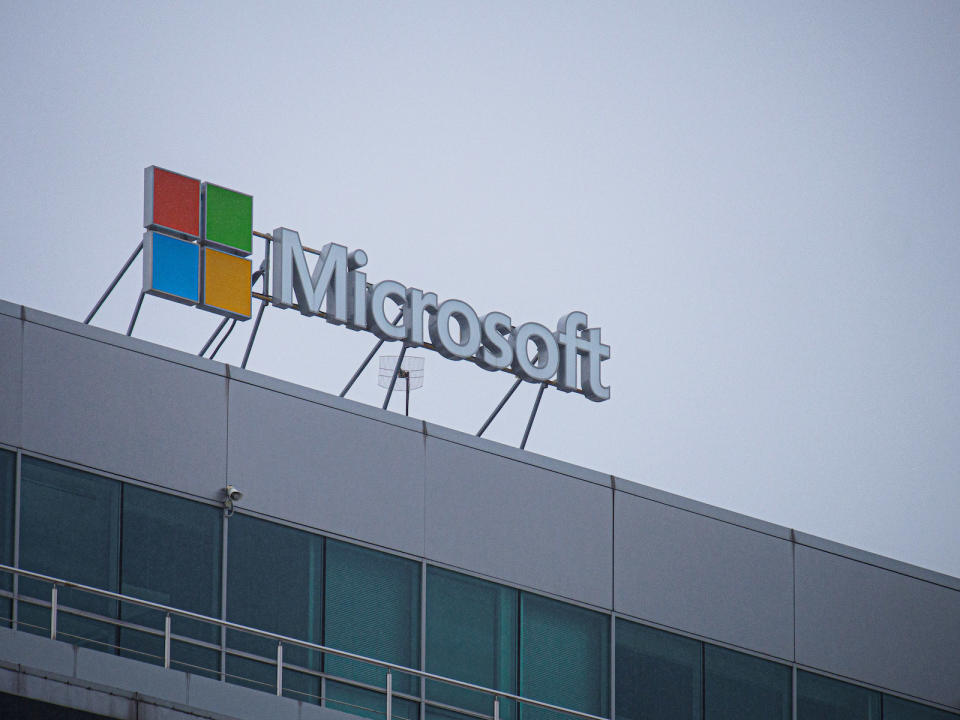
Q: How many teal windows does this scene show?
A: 11